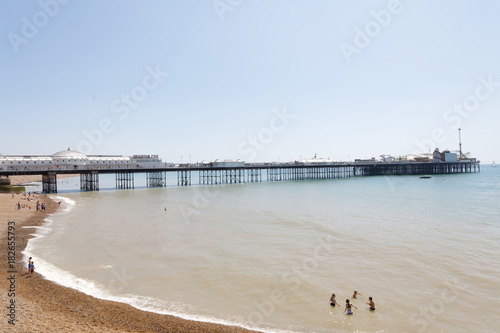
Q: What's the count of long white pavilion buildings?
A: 1